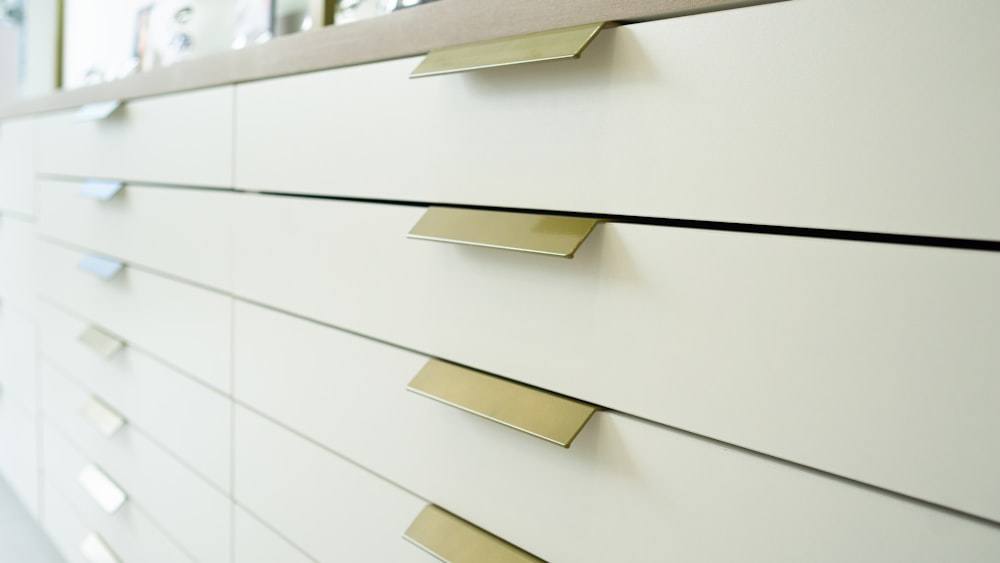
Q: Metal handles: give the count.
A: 11